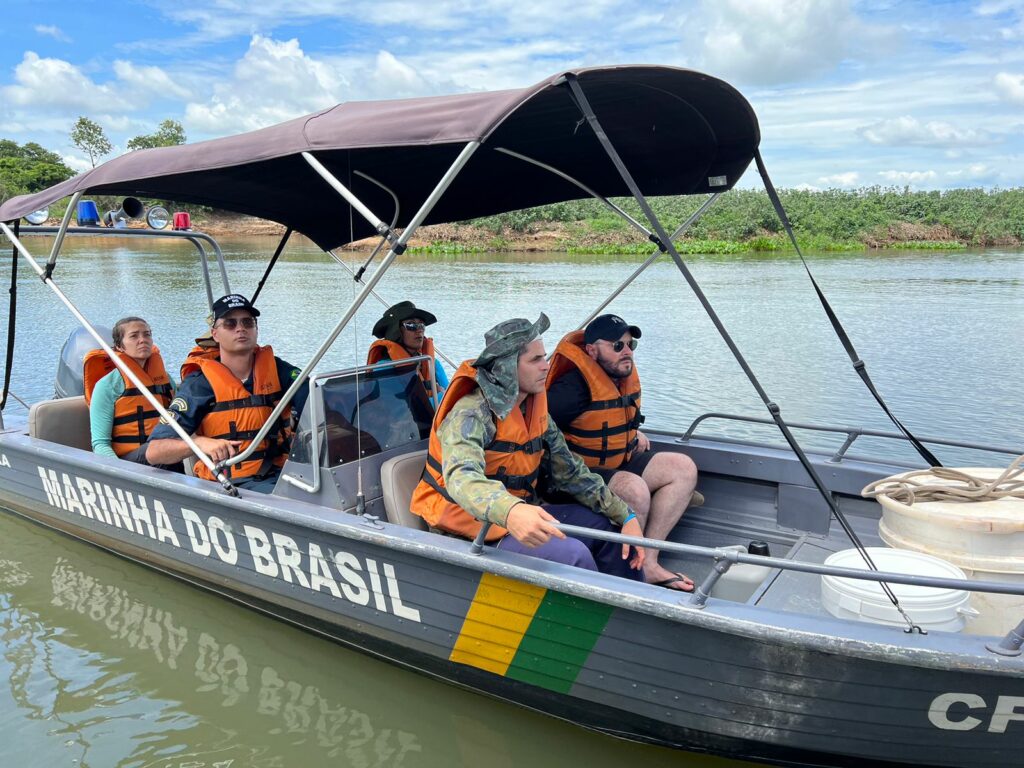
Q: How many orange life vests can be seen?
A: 5